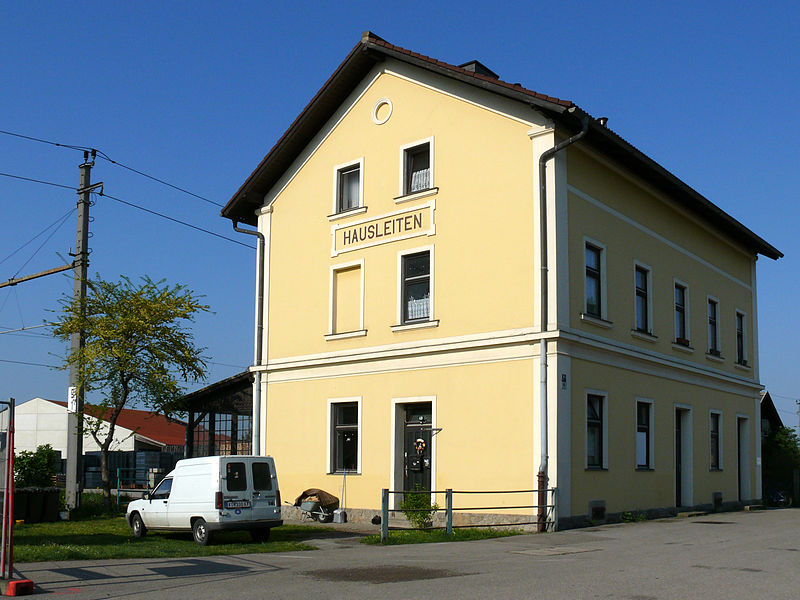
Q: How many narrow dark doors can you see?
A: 3